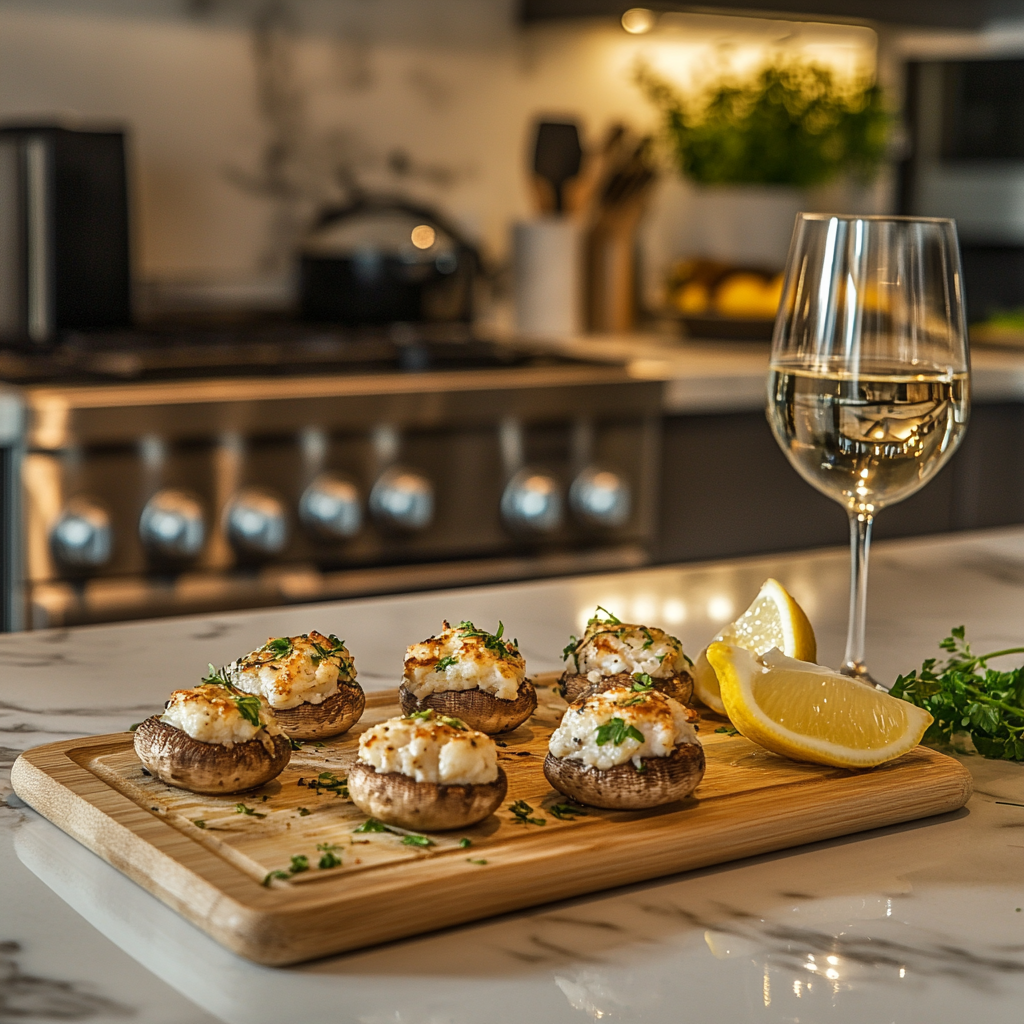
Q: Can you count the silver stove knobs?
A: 7